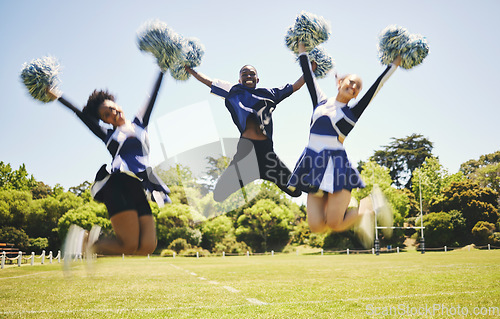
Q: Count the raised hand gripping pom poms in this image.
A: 6